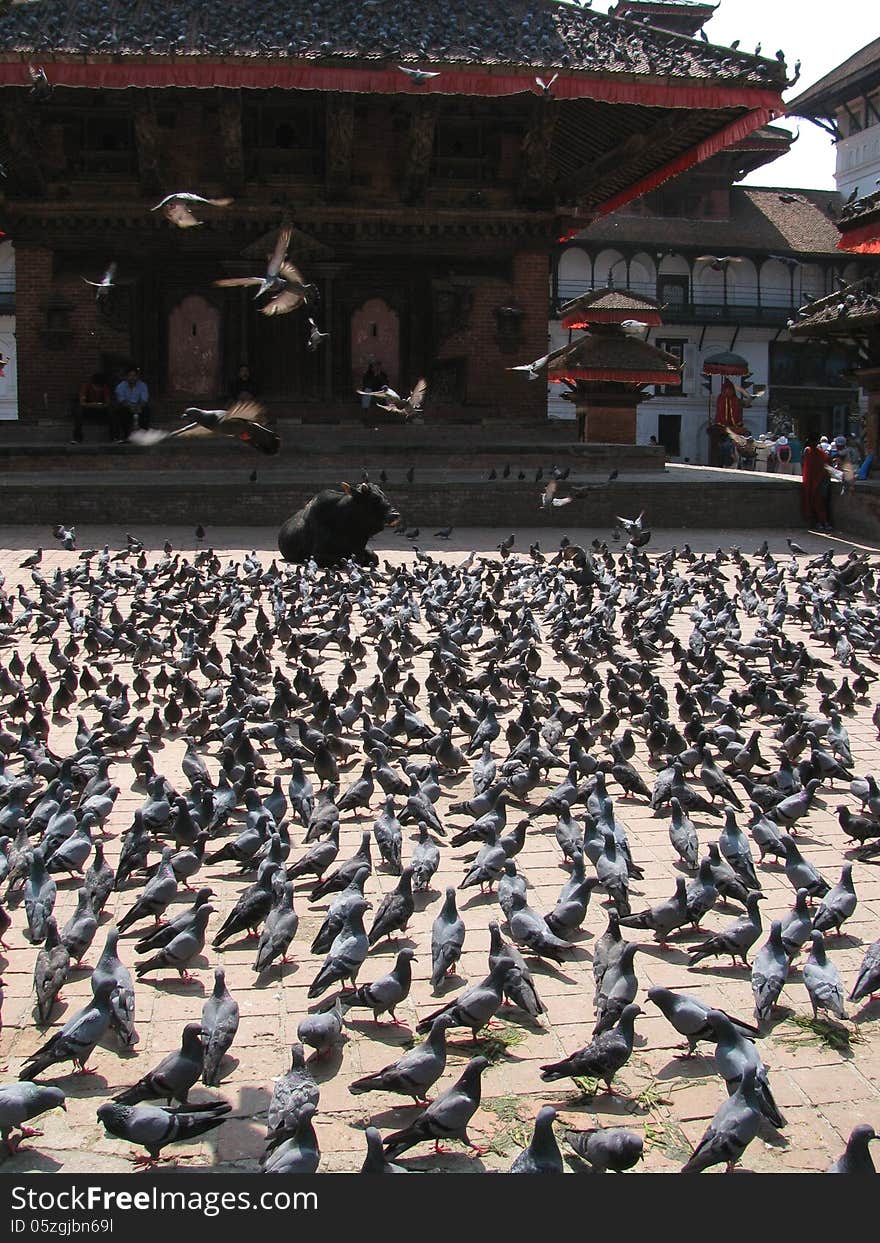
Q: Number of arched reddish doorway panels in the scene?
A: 2